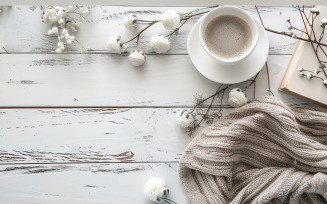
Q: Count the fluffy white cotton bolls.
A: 8